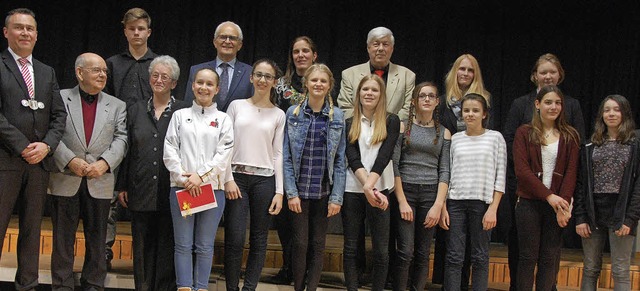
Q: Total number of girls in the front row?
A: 8